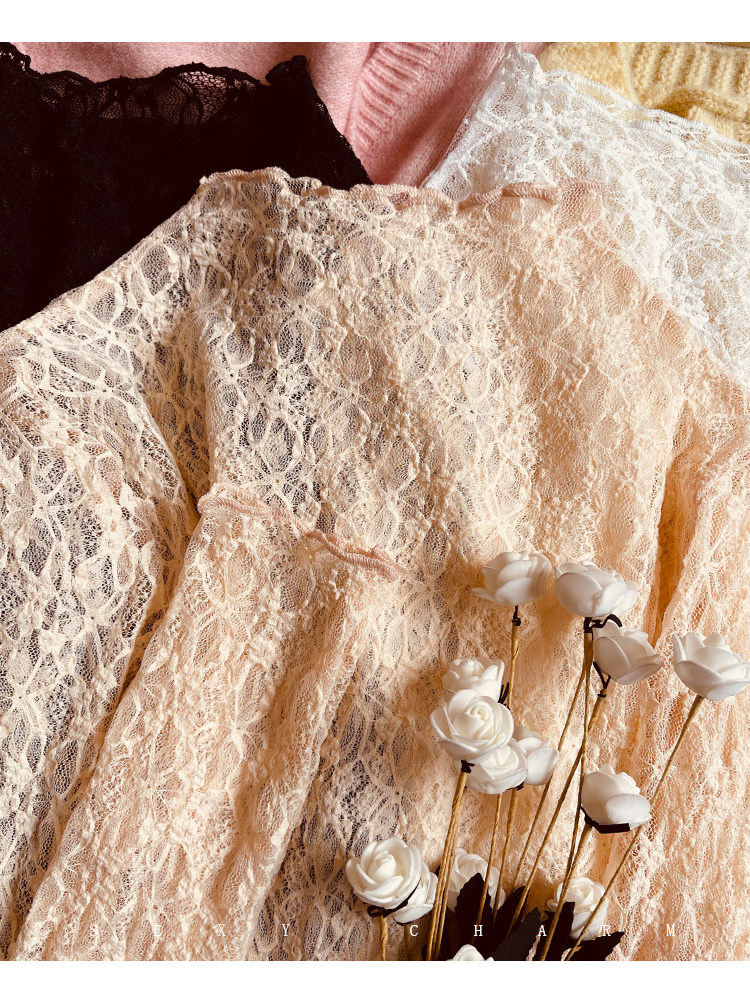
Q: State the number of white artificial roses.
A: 14